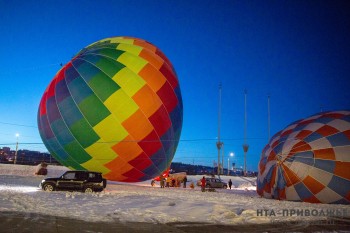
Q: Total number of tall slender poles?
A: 3